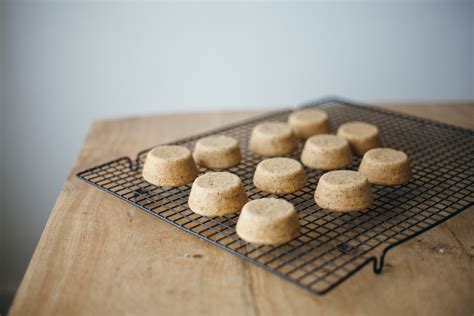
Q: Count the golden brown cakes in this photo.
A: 11